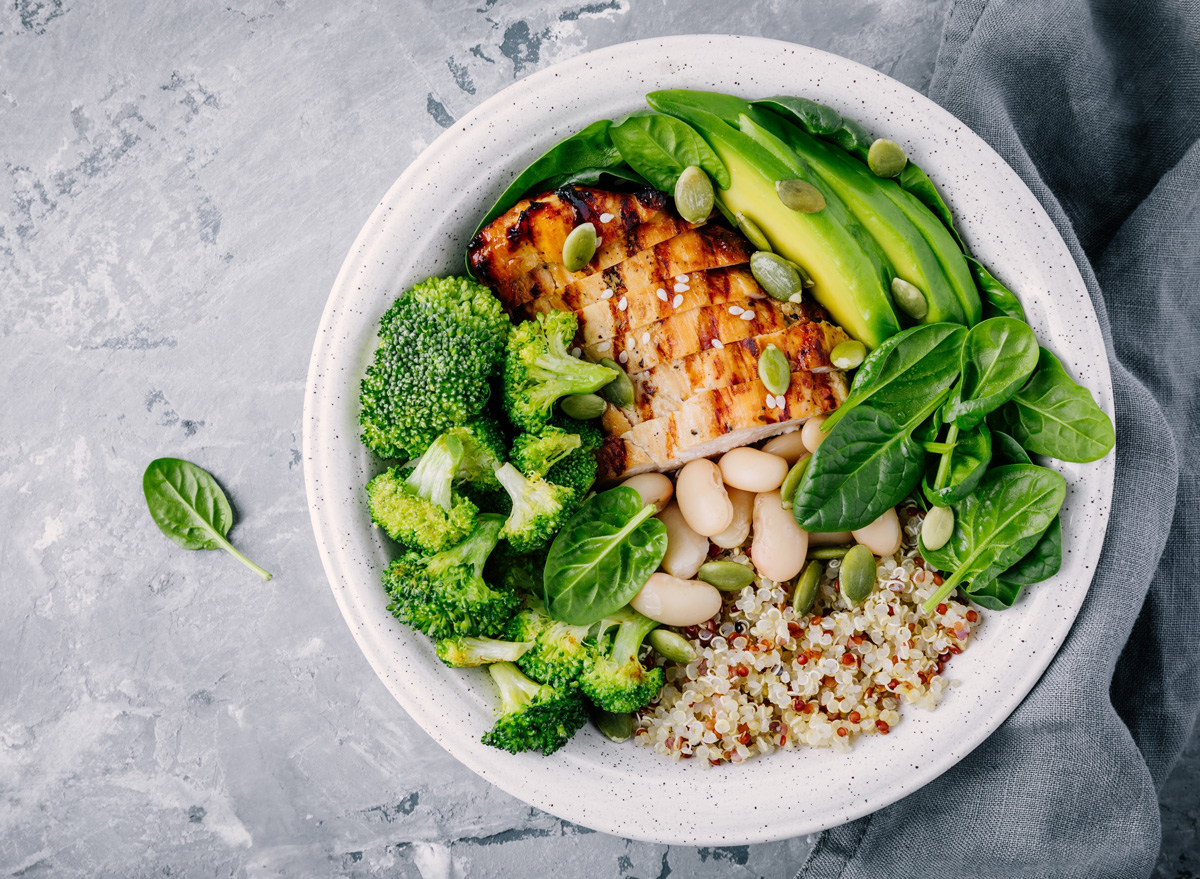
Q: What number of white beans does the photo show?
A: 11